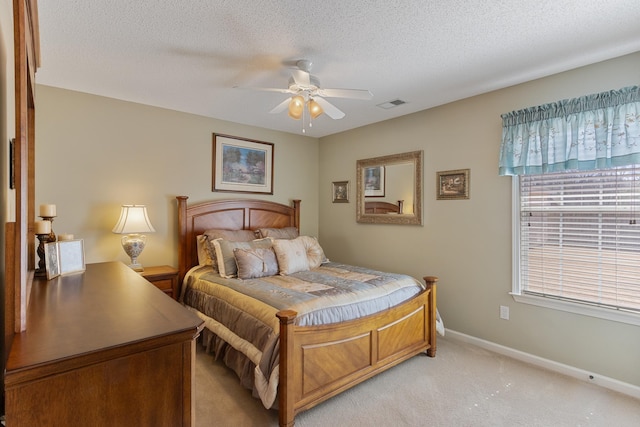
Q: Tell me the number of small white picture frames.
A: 2